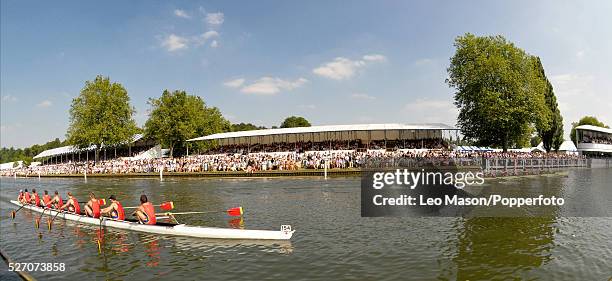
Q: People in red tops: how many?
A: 9